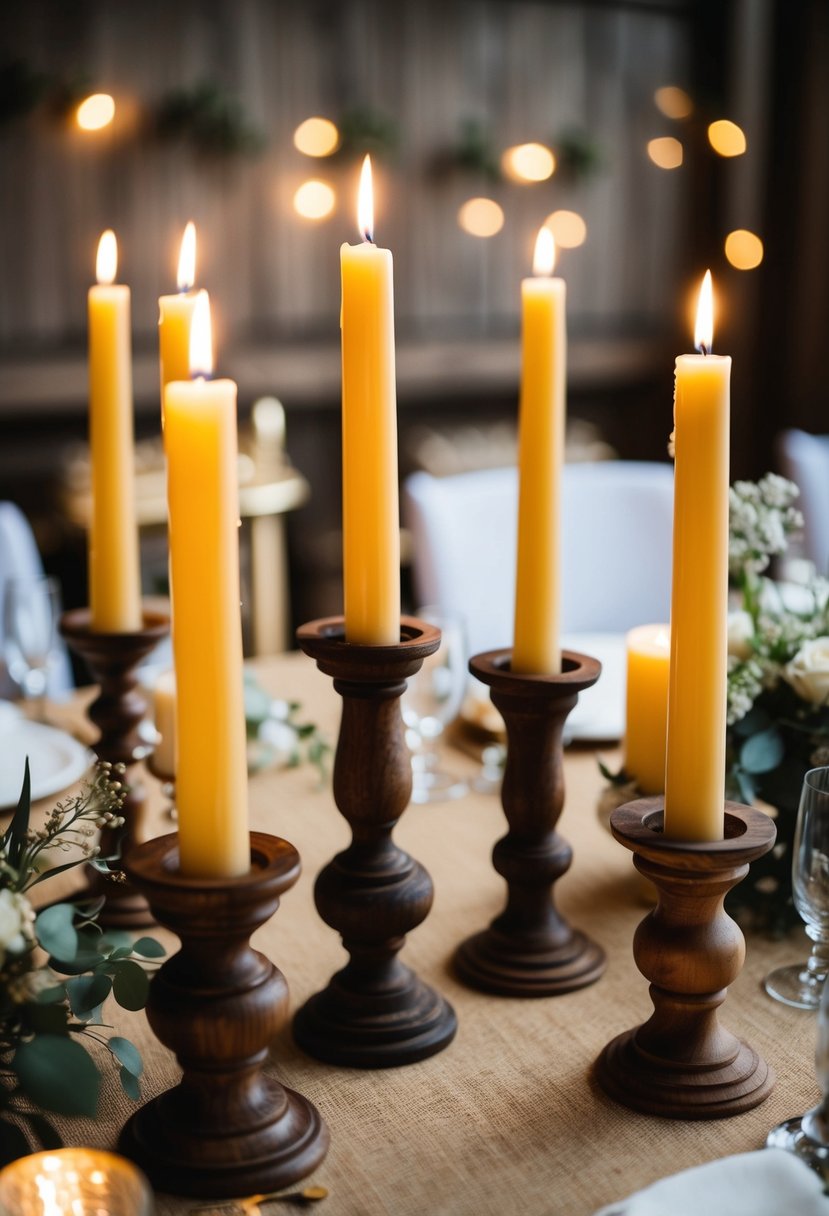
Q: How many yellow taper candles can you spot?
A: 6